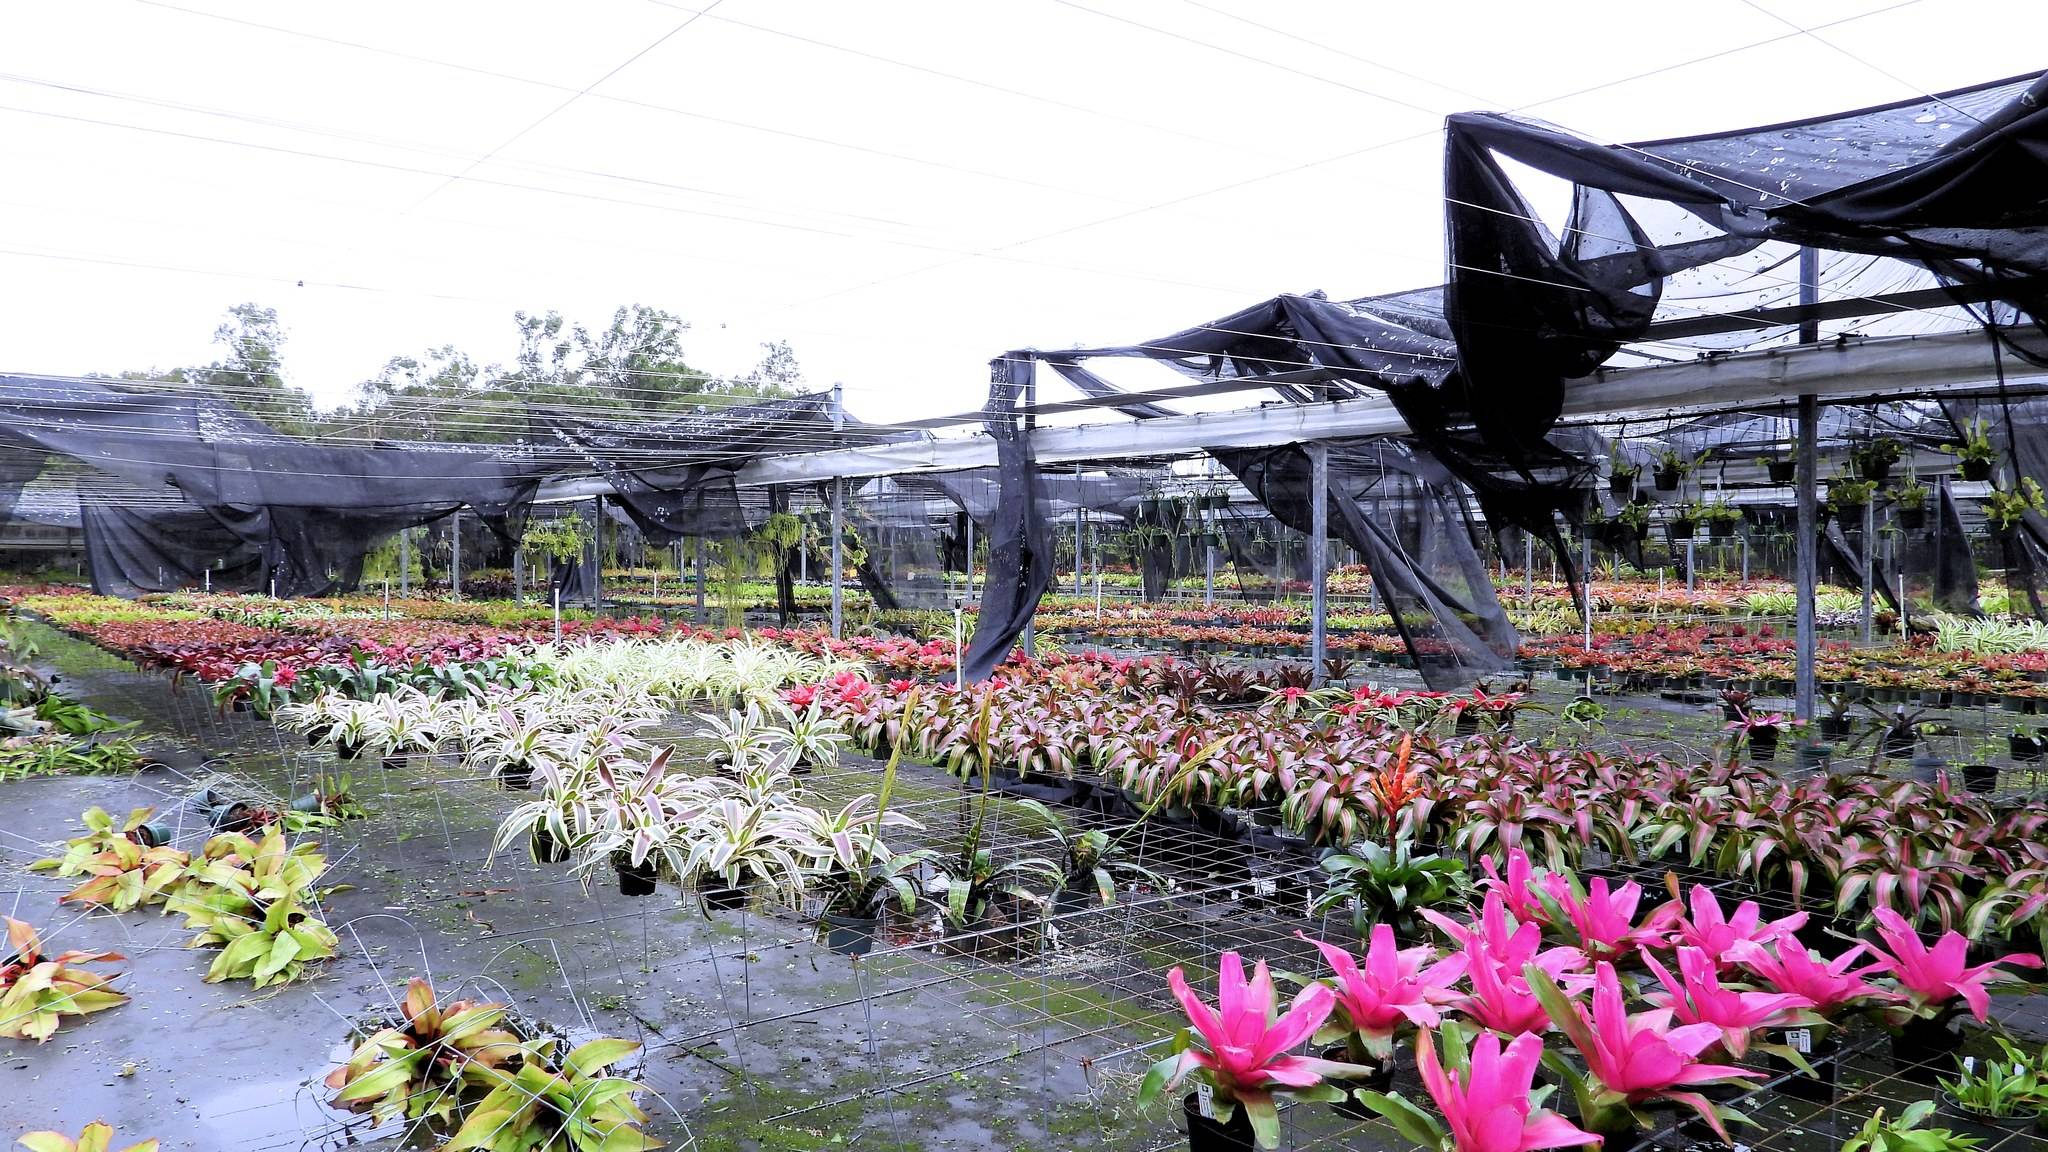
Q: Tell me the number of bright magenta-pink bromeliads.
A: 12